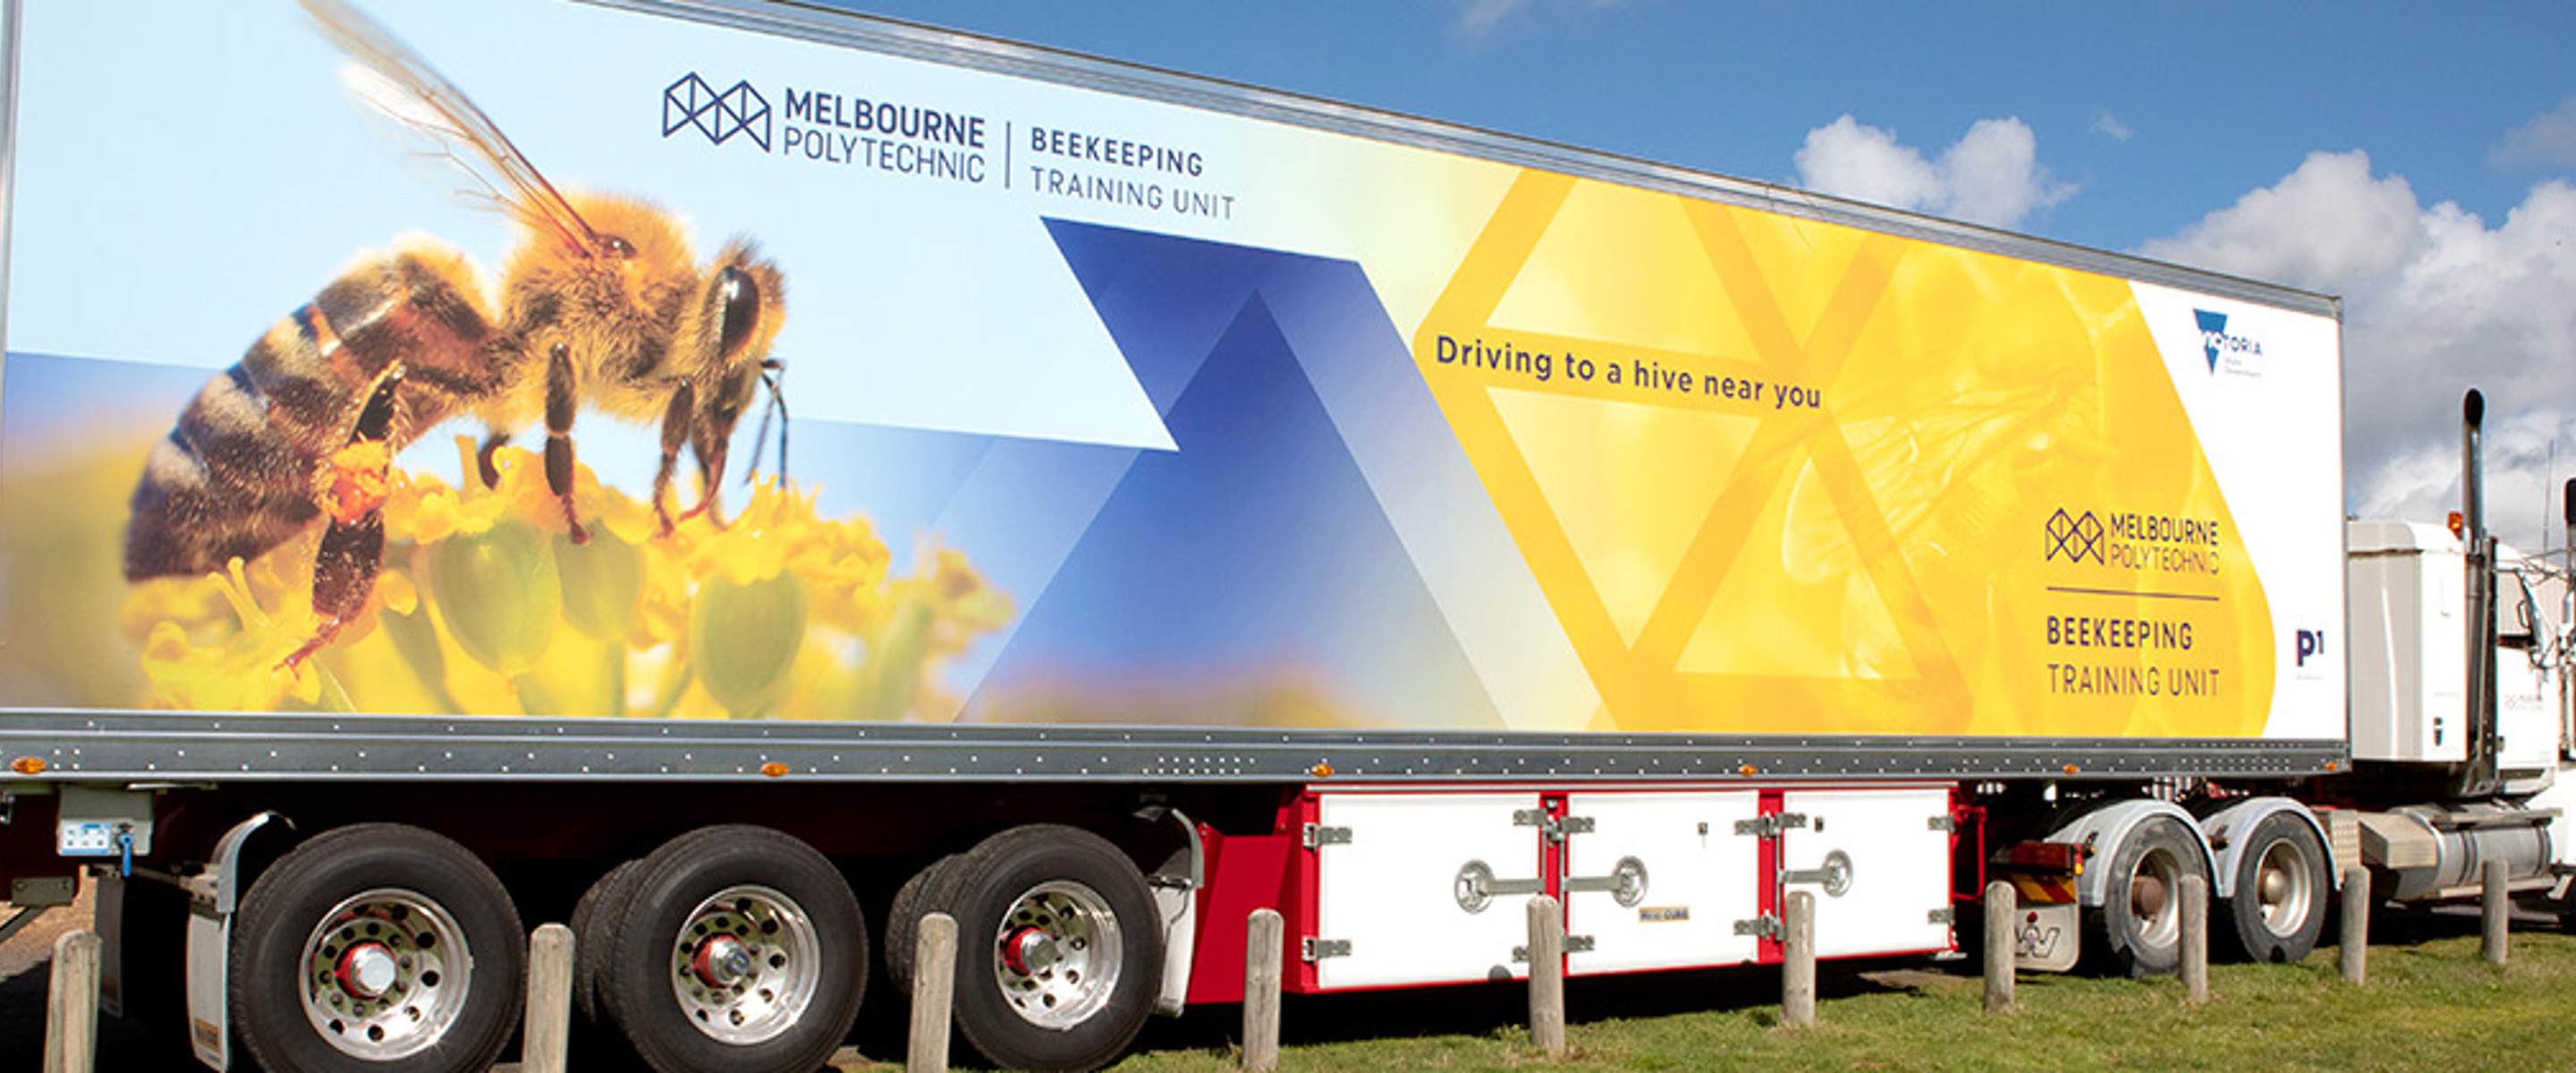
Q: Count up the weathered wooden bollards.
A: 10